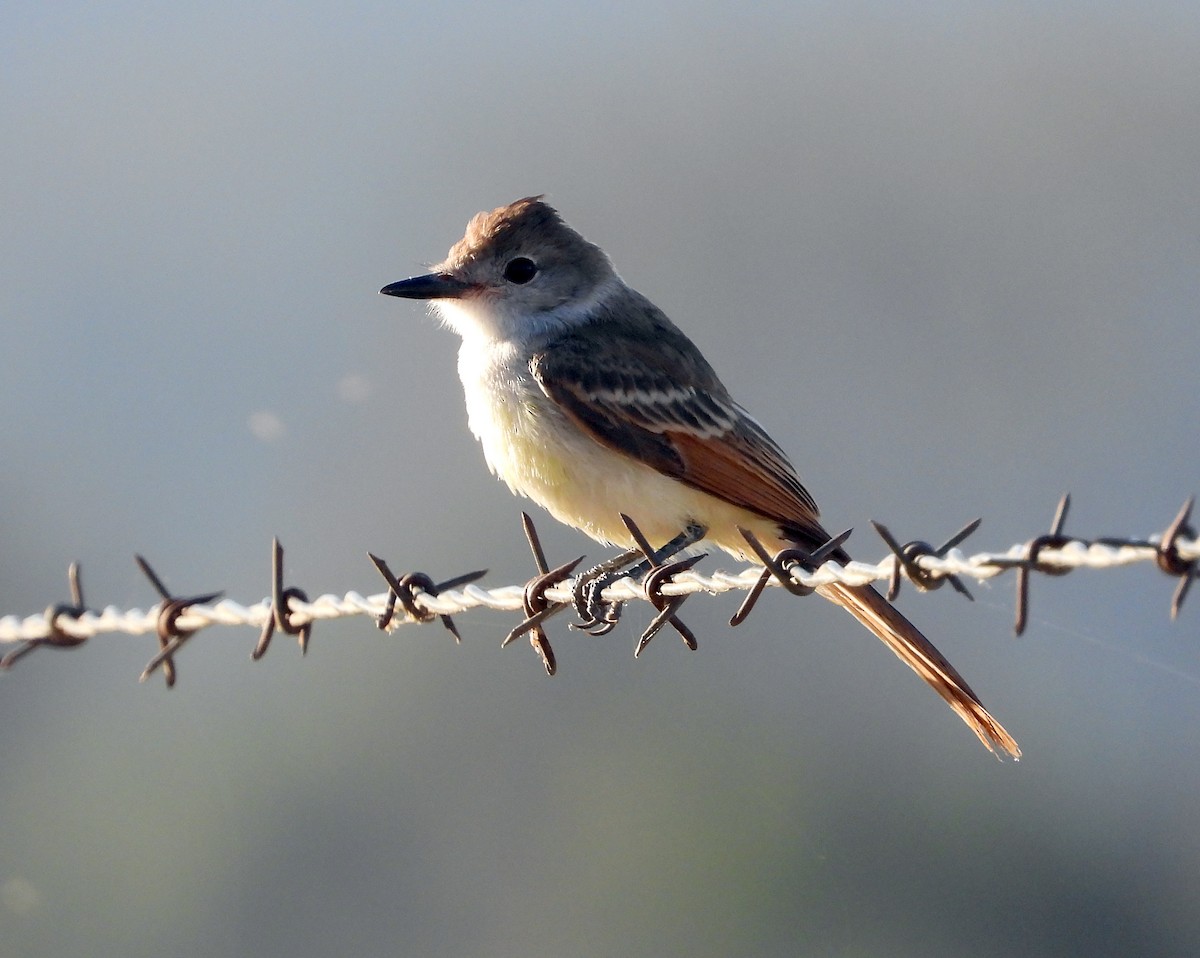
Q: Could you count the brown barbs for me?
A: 10